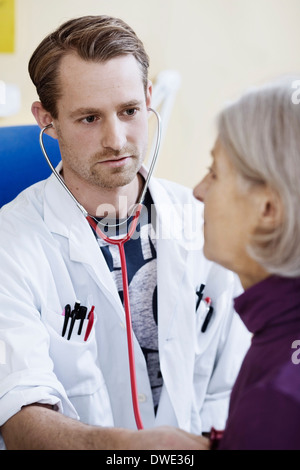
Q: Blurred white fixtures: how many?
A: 2